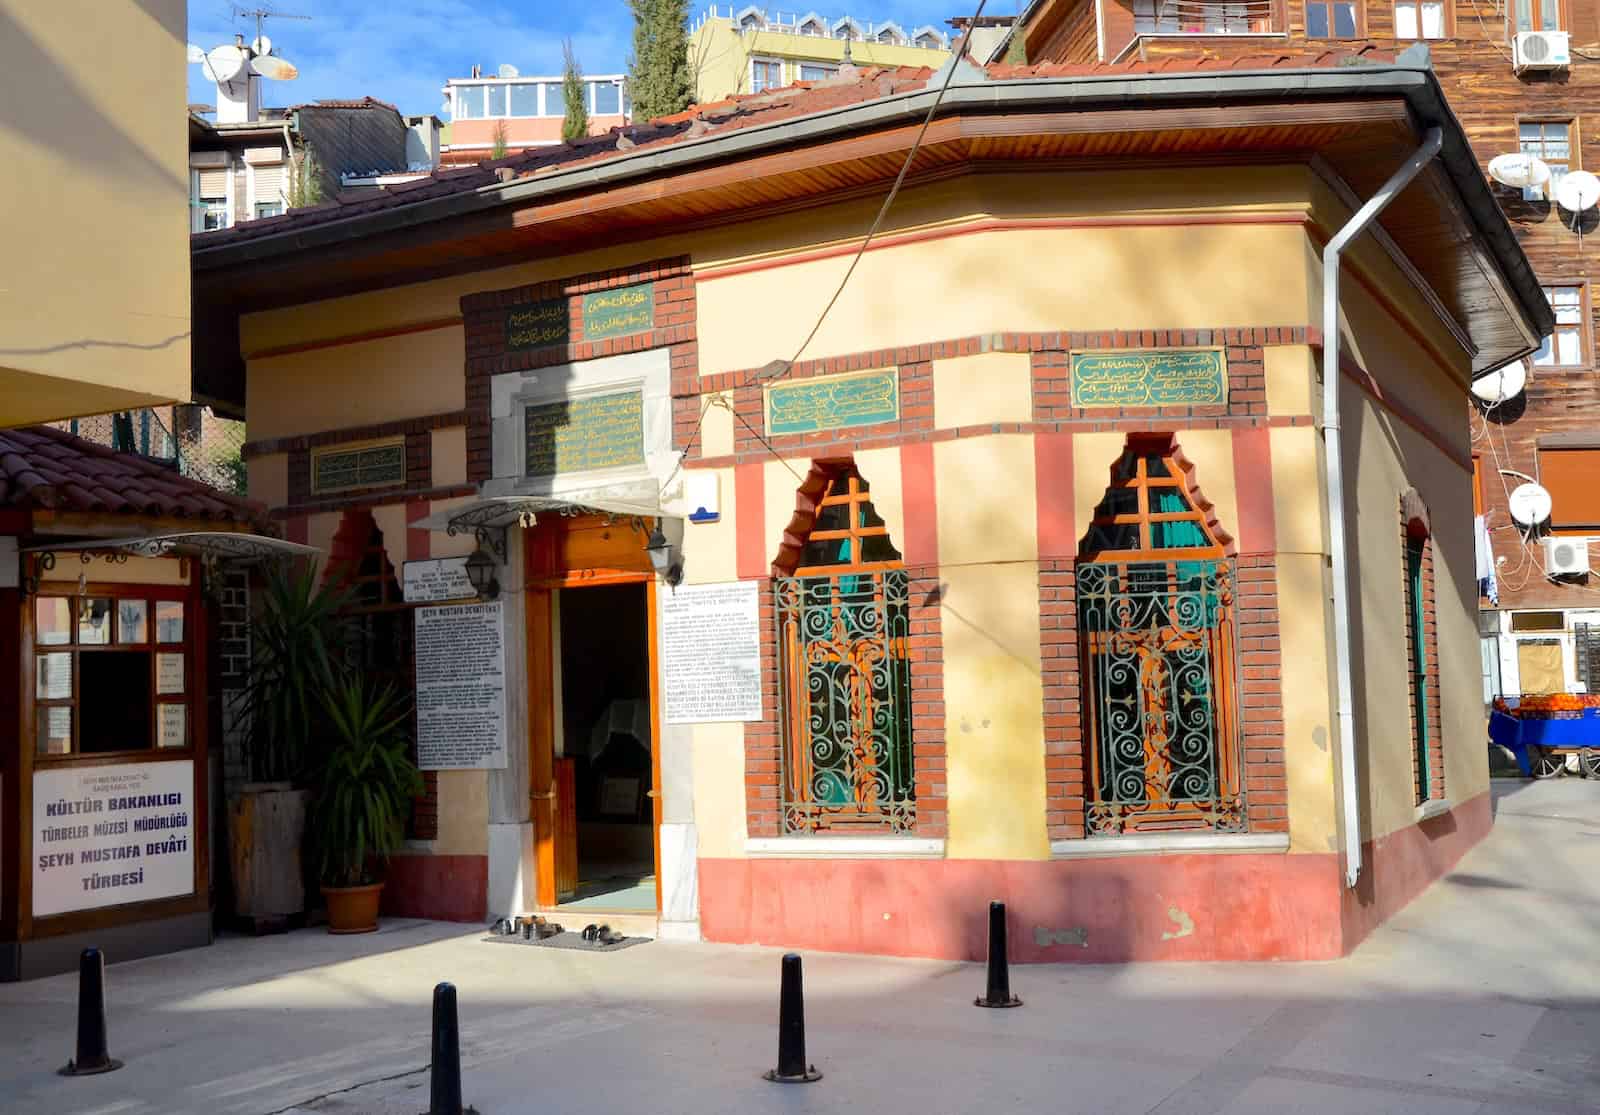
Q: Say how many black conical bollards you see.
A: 4